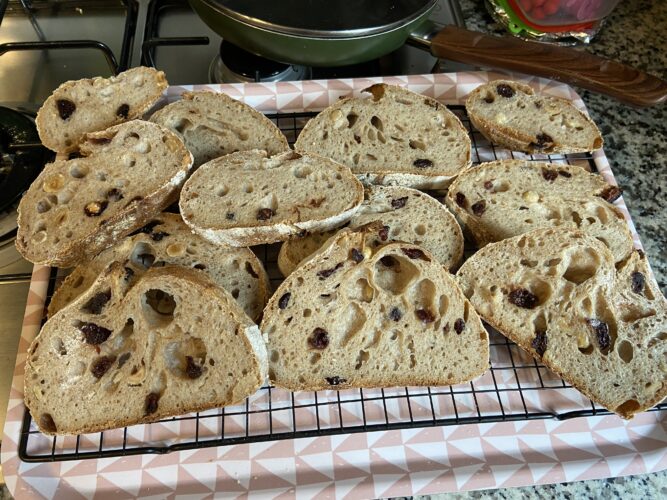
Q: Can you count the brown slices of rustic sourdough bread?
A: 12